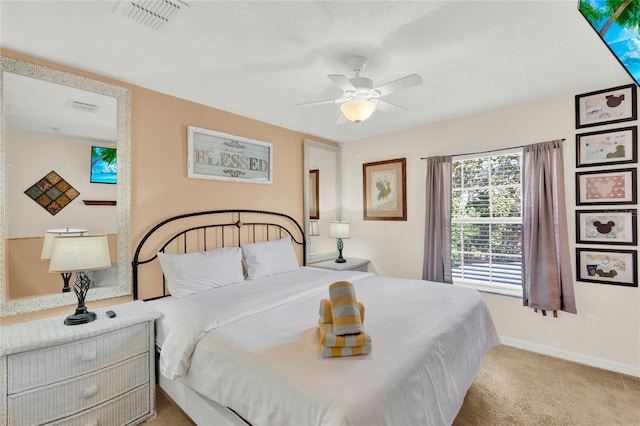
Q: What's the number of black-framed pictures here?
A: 5